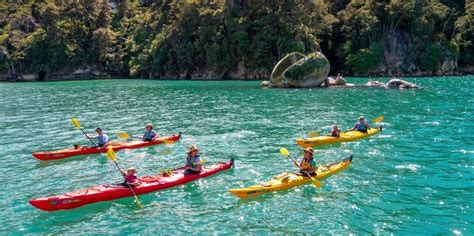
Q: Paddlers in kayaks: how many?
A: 7